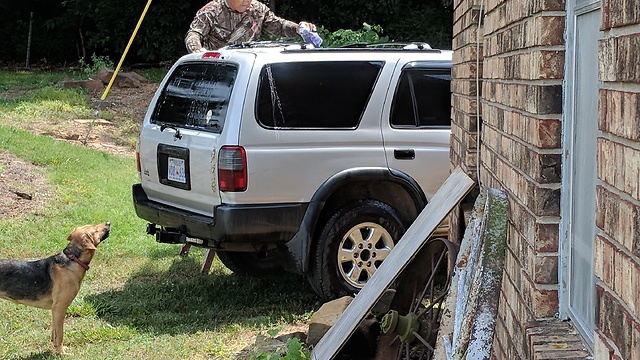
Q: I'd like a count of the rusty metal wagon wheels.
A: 1